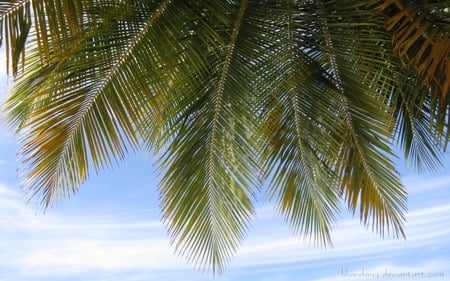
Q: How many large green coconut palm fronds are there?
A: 4